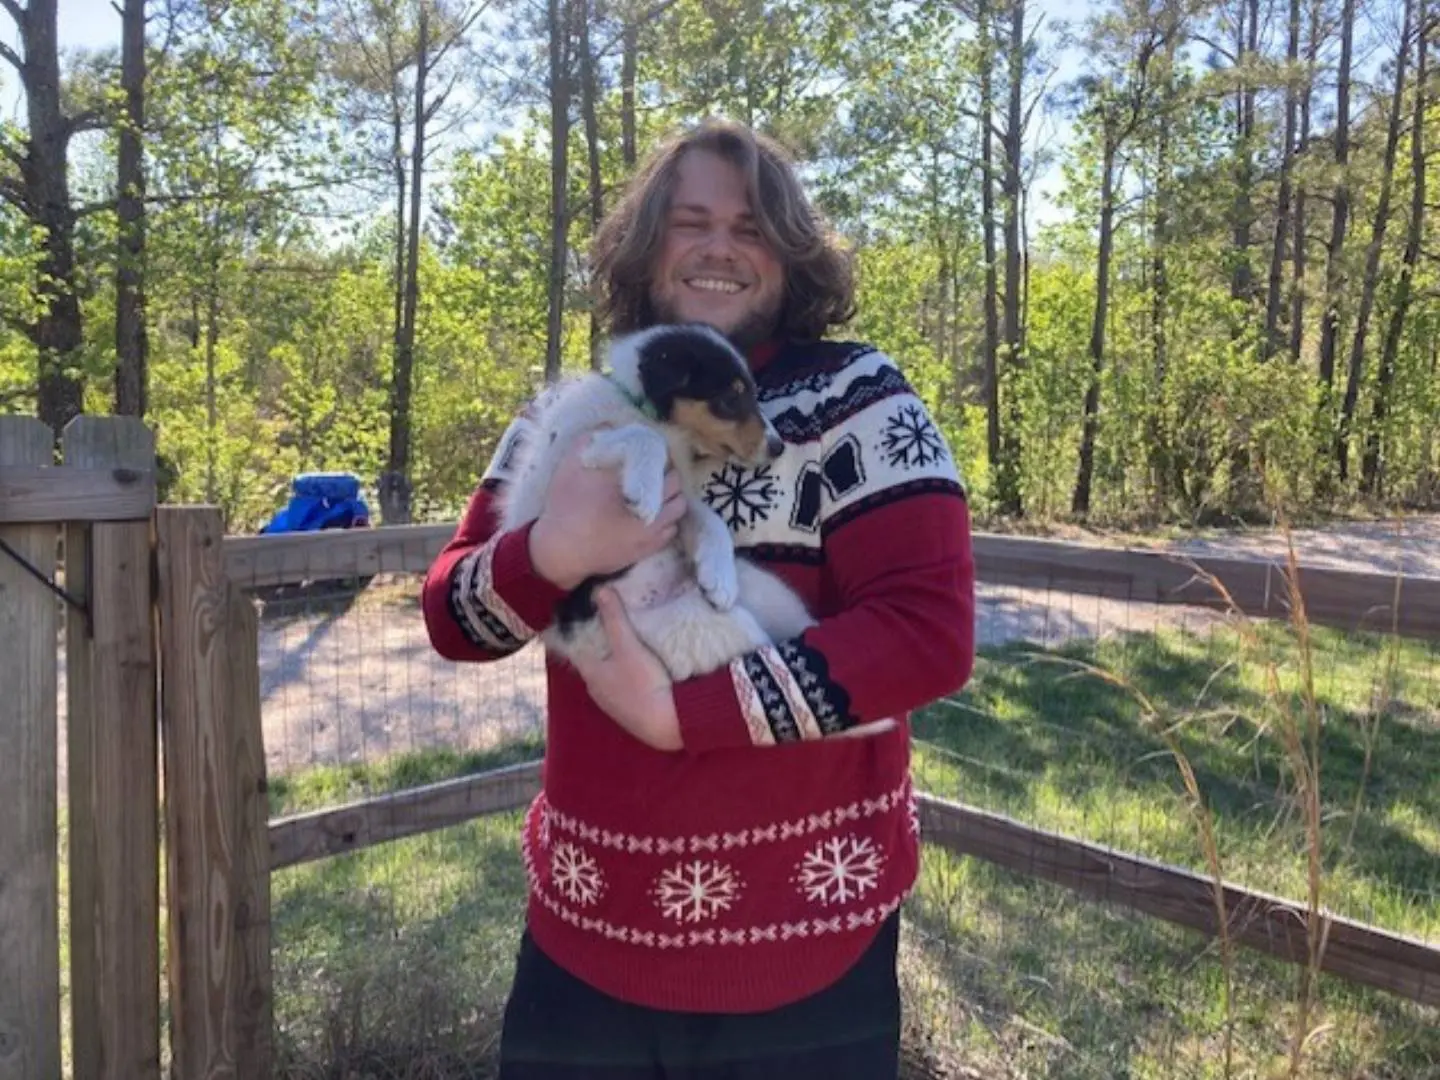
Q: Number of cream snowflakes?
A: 3